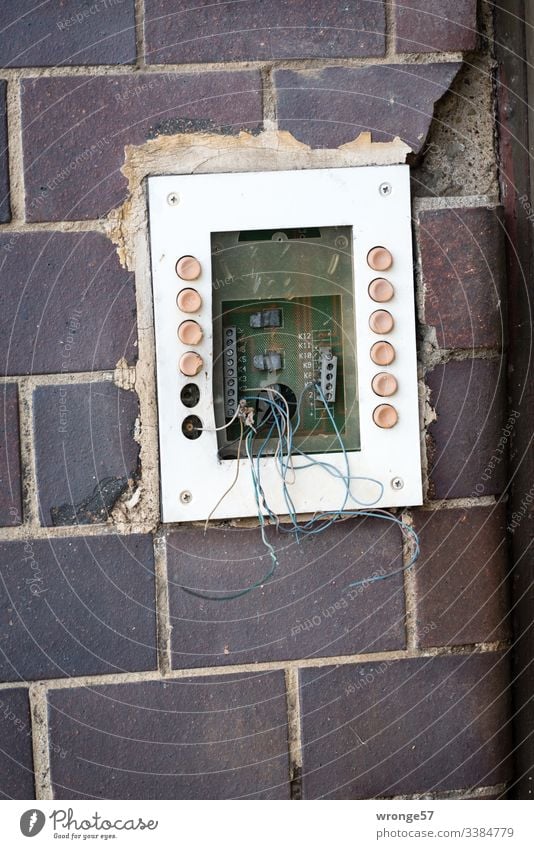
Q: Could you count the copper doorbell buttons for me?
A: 10